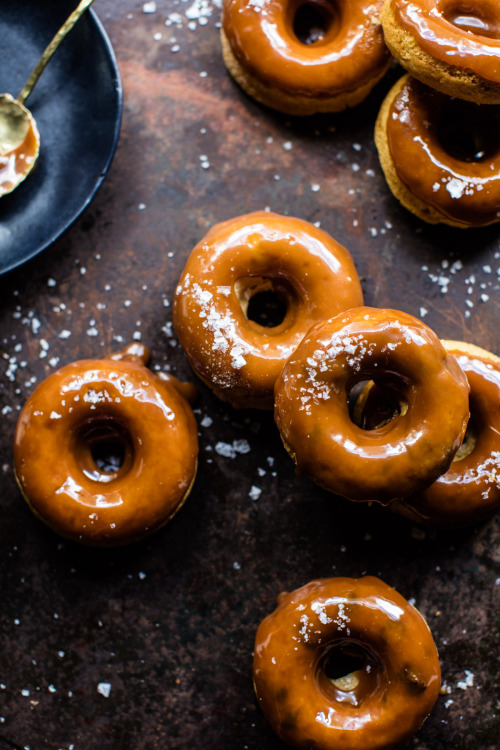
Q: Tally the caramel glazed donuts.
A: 8